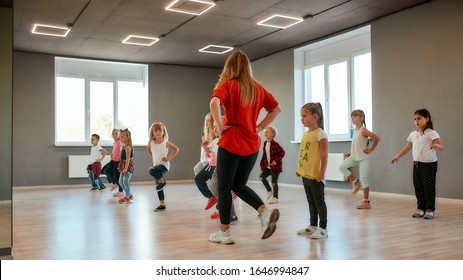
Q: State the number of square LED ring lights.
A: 5